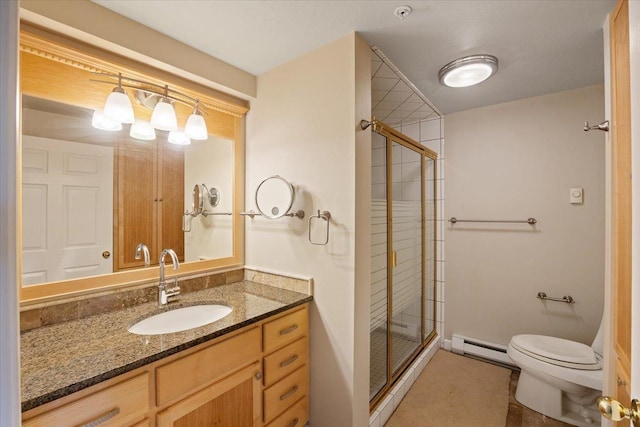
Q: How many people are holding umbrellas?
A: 0